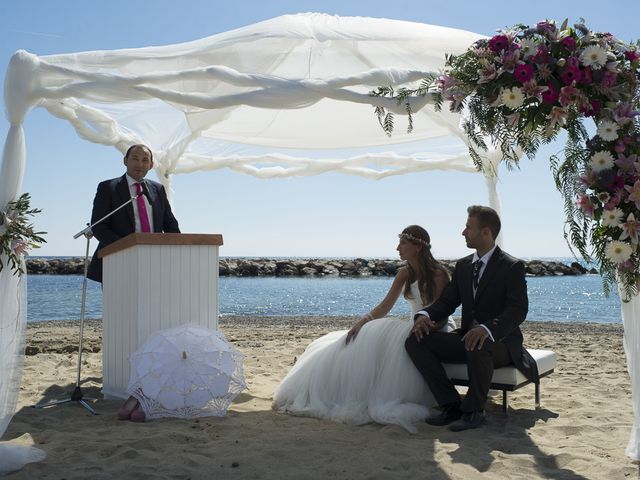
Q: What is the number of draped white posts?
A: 4